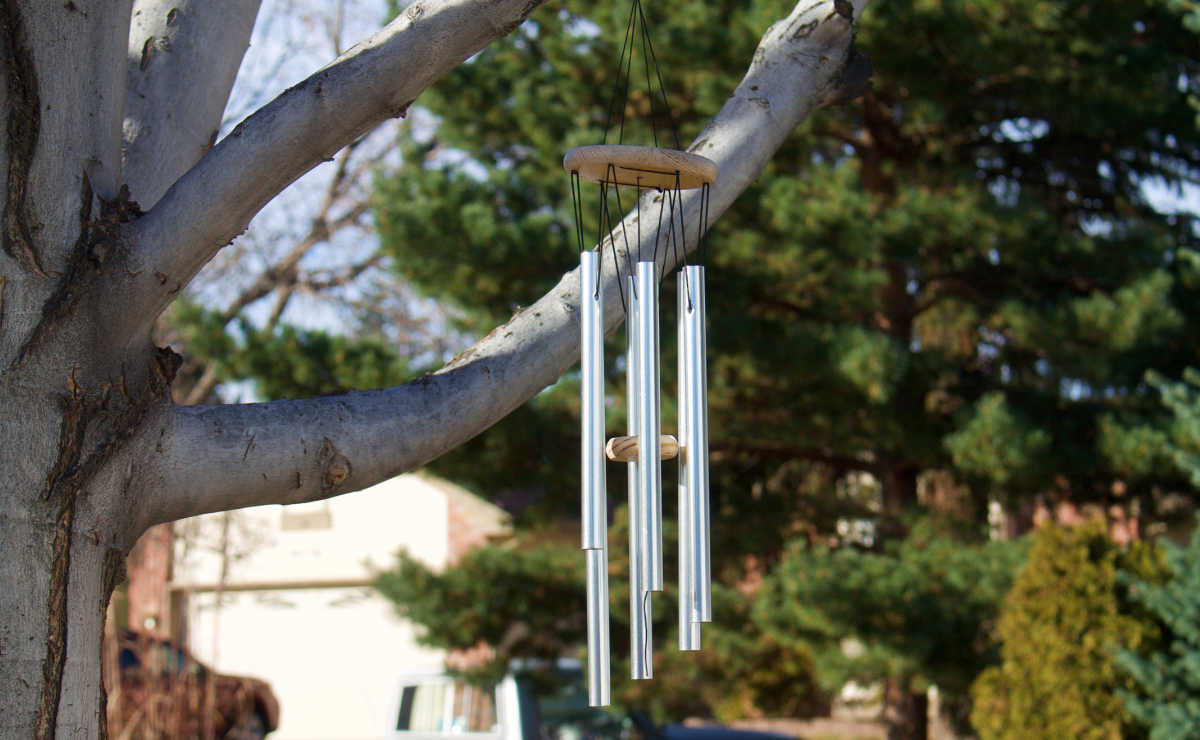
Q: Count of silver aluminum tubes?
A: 6